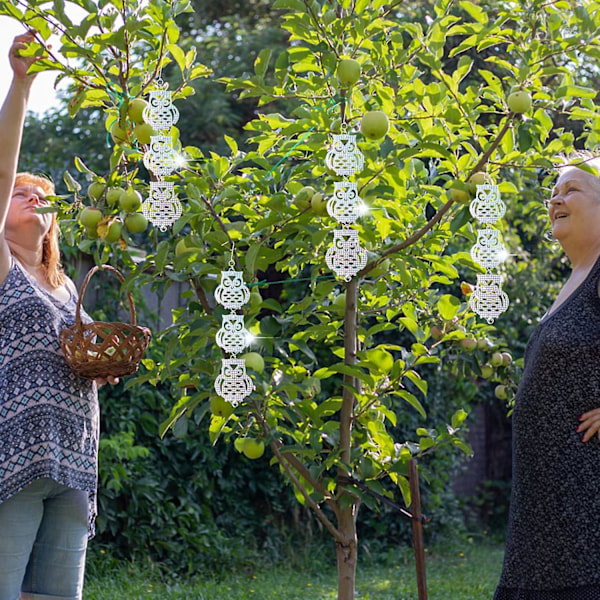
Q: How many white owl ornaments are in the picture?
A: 12